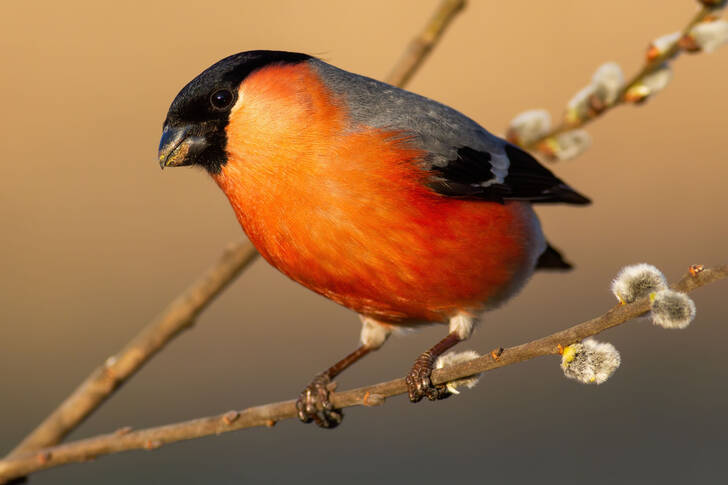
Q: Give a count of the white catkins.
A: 11